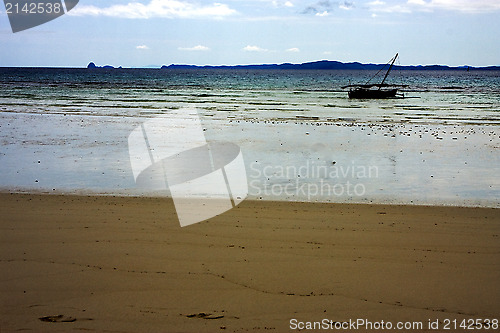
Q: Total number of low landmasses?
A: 2